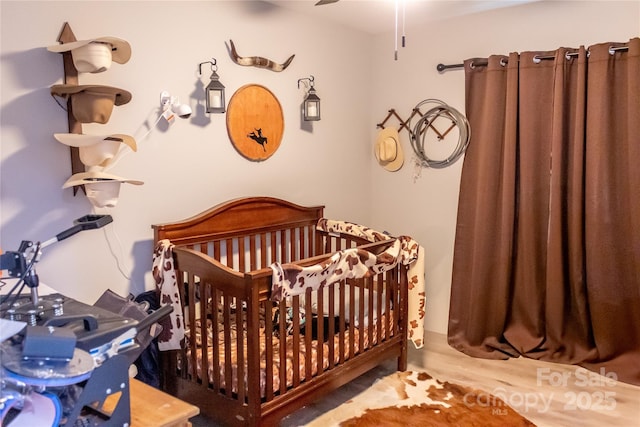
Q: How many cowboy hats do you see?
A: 5